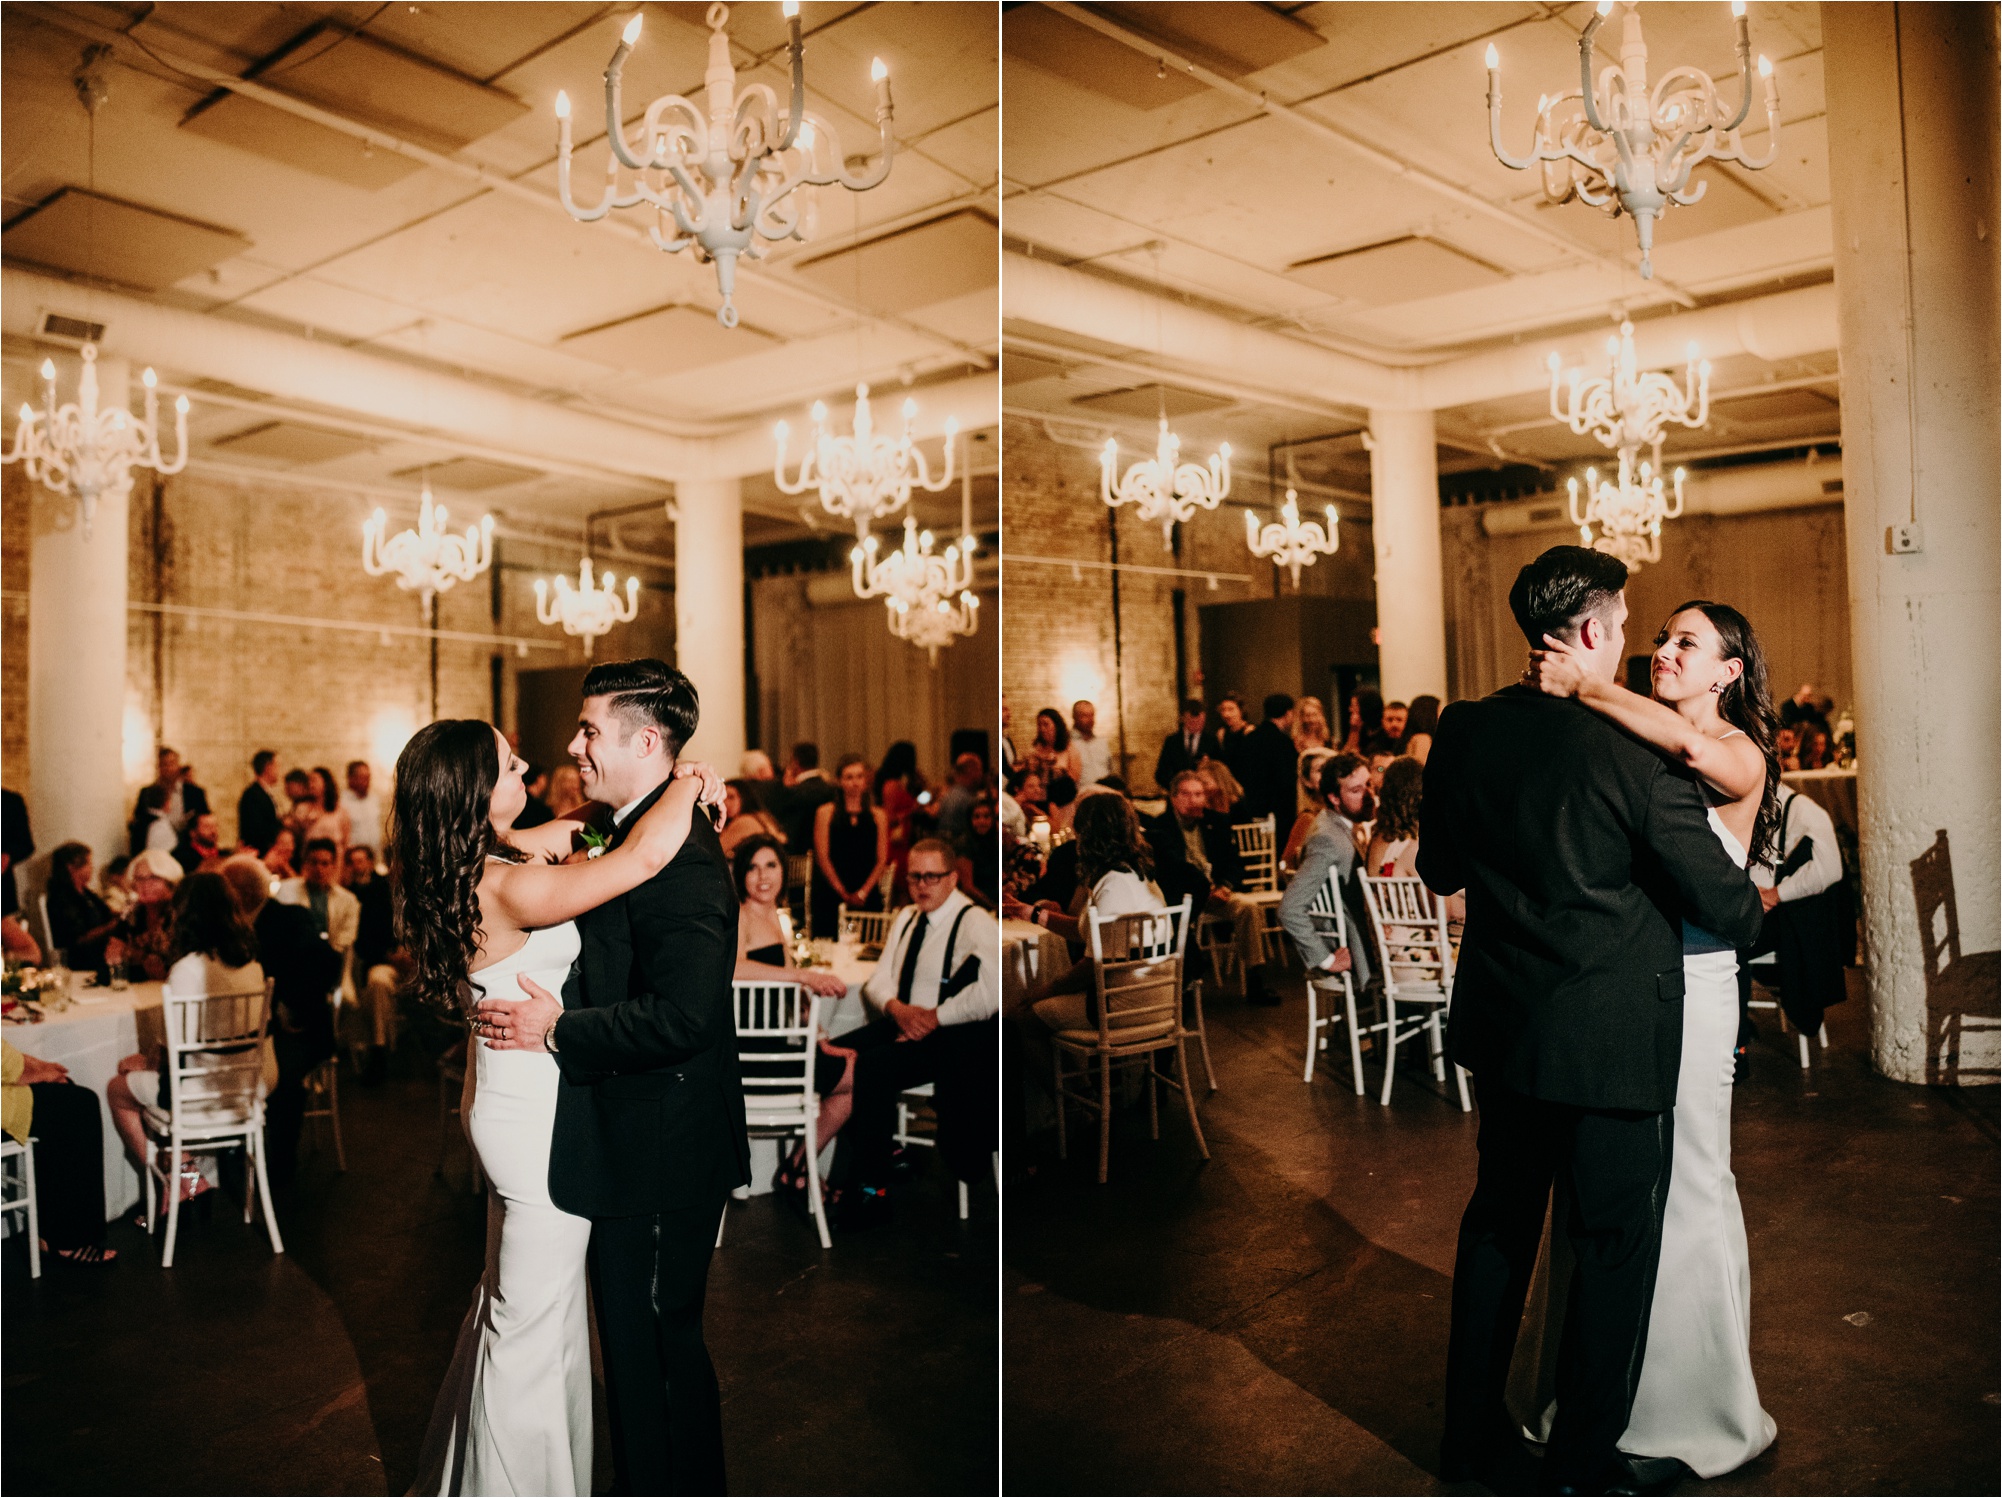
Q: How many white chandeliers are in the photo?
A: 13